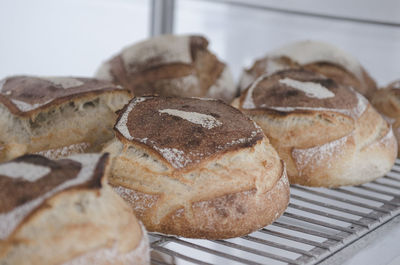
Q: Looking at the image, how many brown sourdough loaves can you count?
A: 7